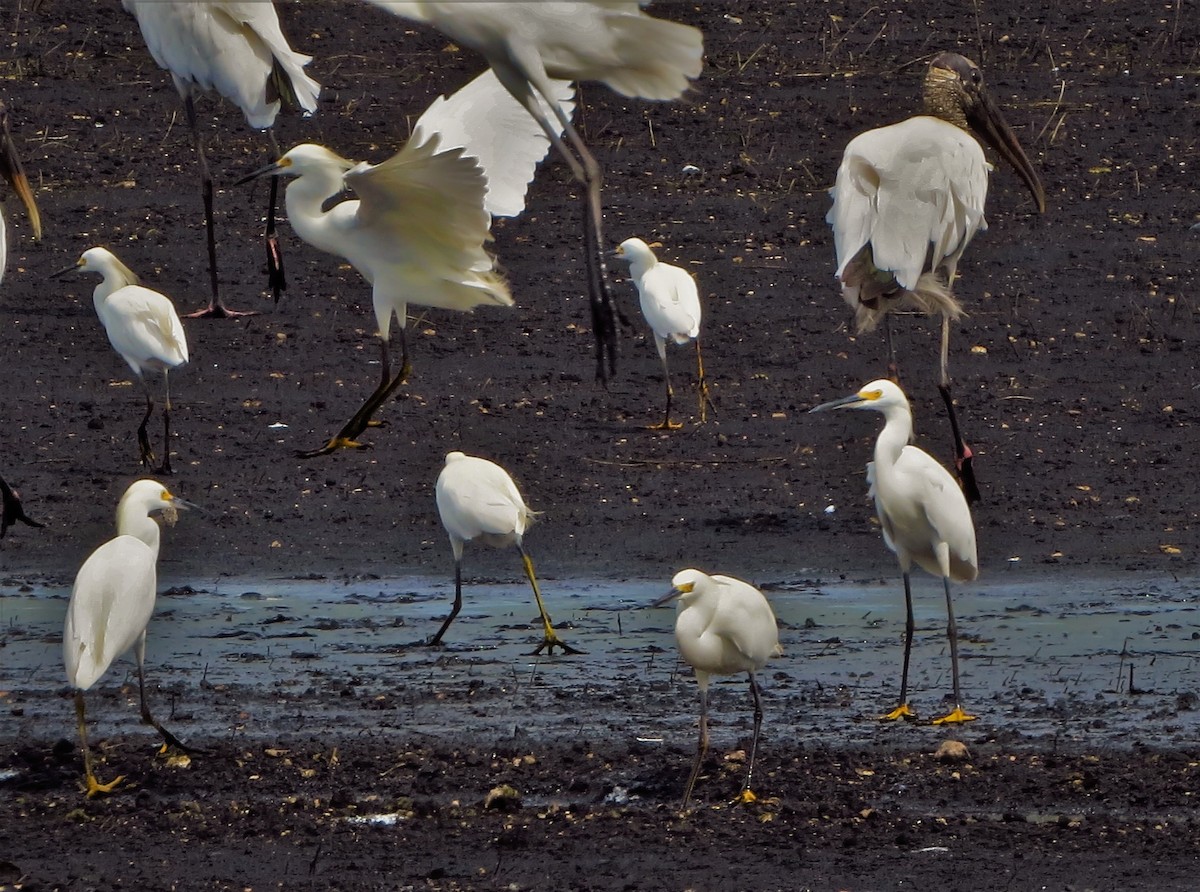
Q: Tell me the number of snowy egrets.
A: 7